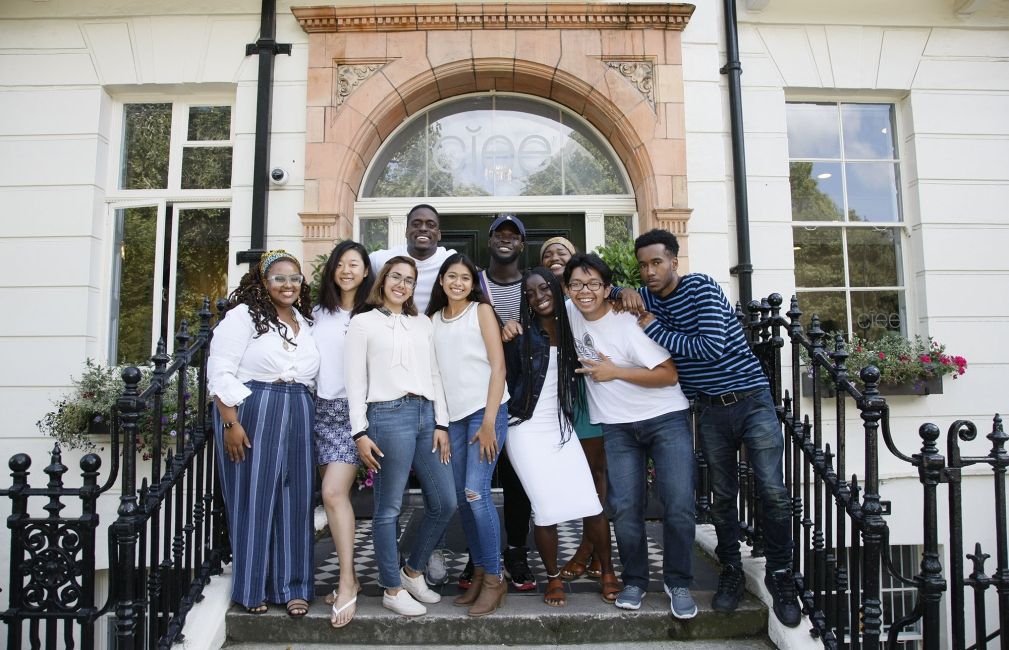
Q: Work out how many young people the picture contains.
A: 10